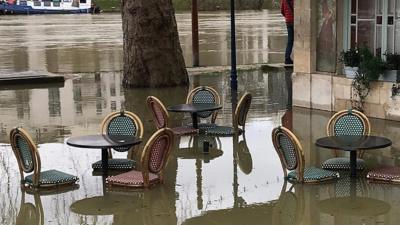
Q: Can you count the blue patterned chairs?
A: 6